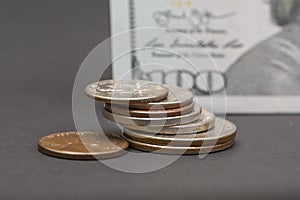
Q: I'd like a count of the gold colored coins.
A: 1